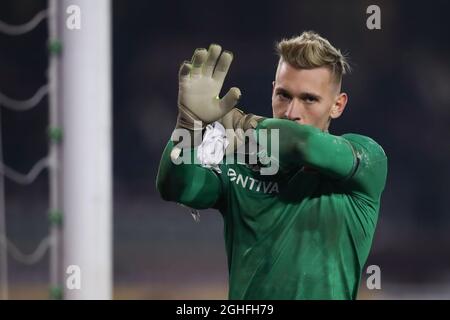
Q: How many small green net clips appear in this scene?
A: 4